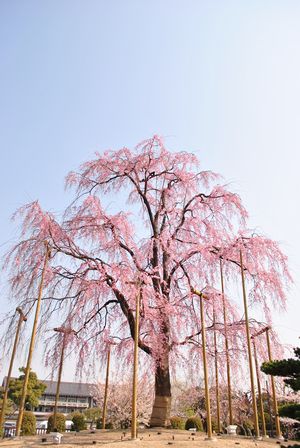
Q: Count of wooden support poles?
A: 11